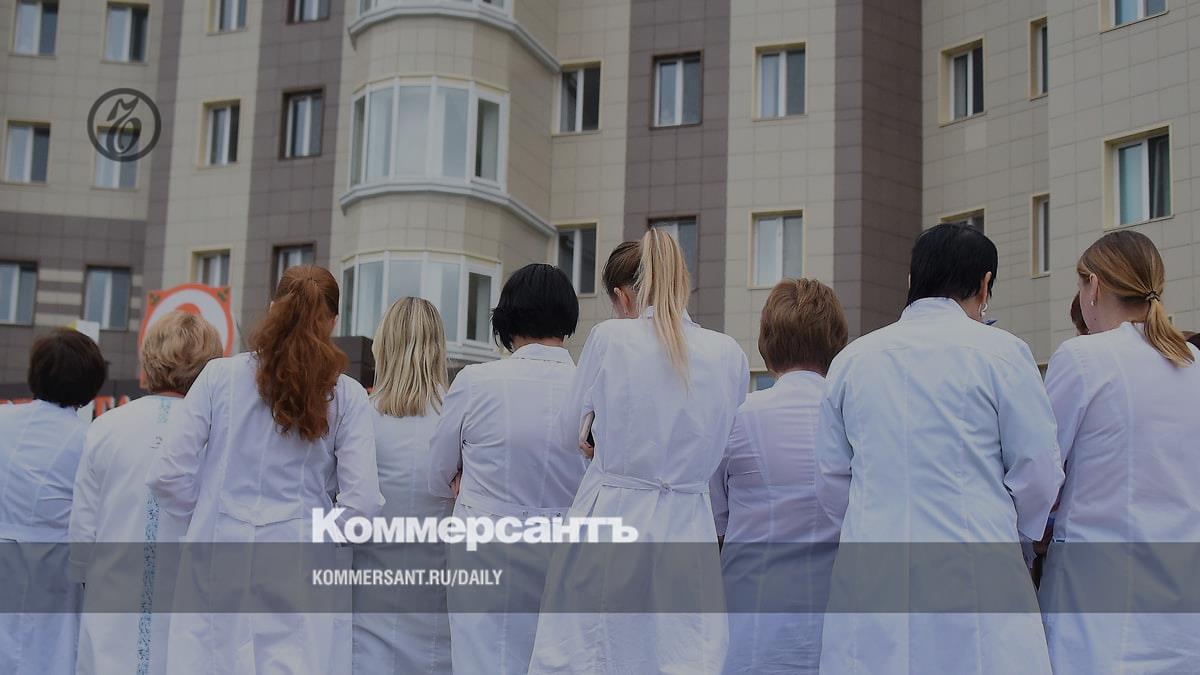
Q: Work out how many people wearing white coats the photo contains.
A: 9